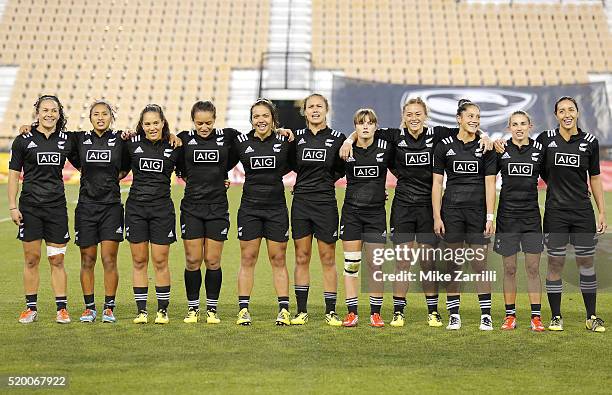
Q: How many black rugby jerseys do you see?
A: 11